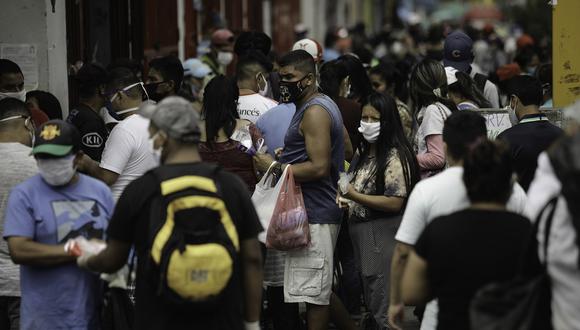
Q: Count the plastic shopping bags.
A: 2